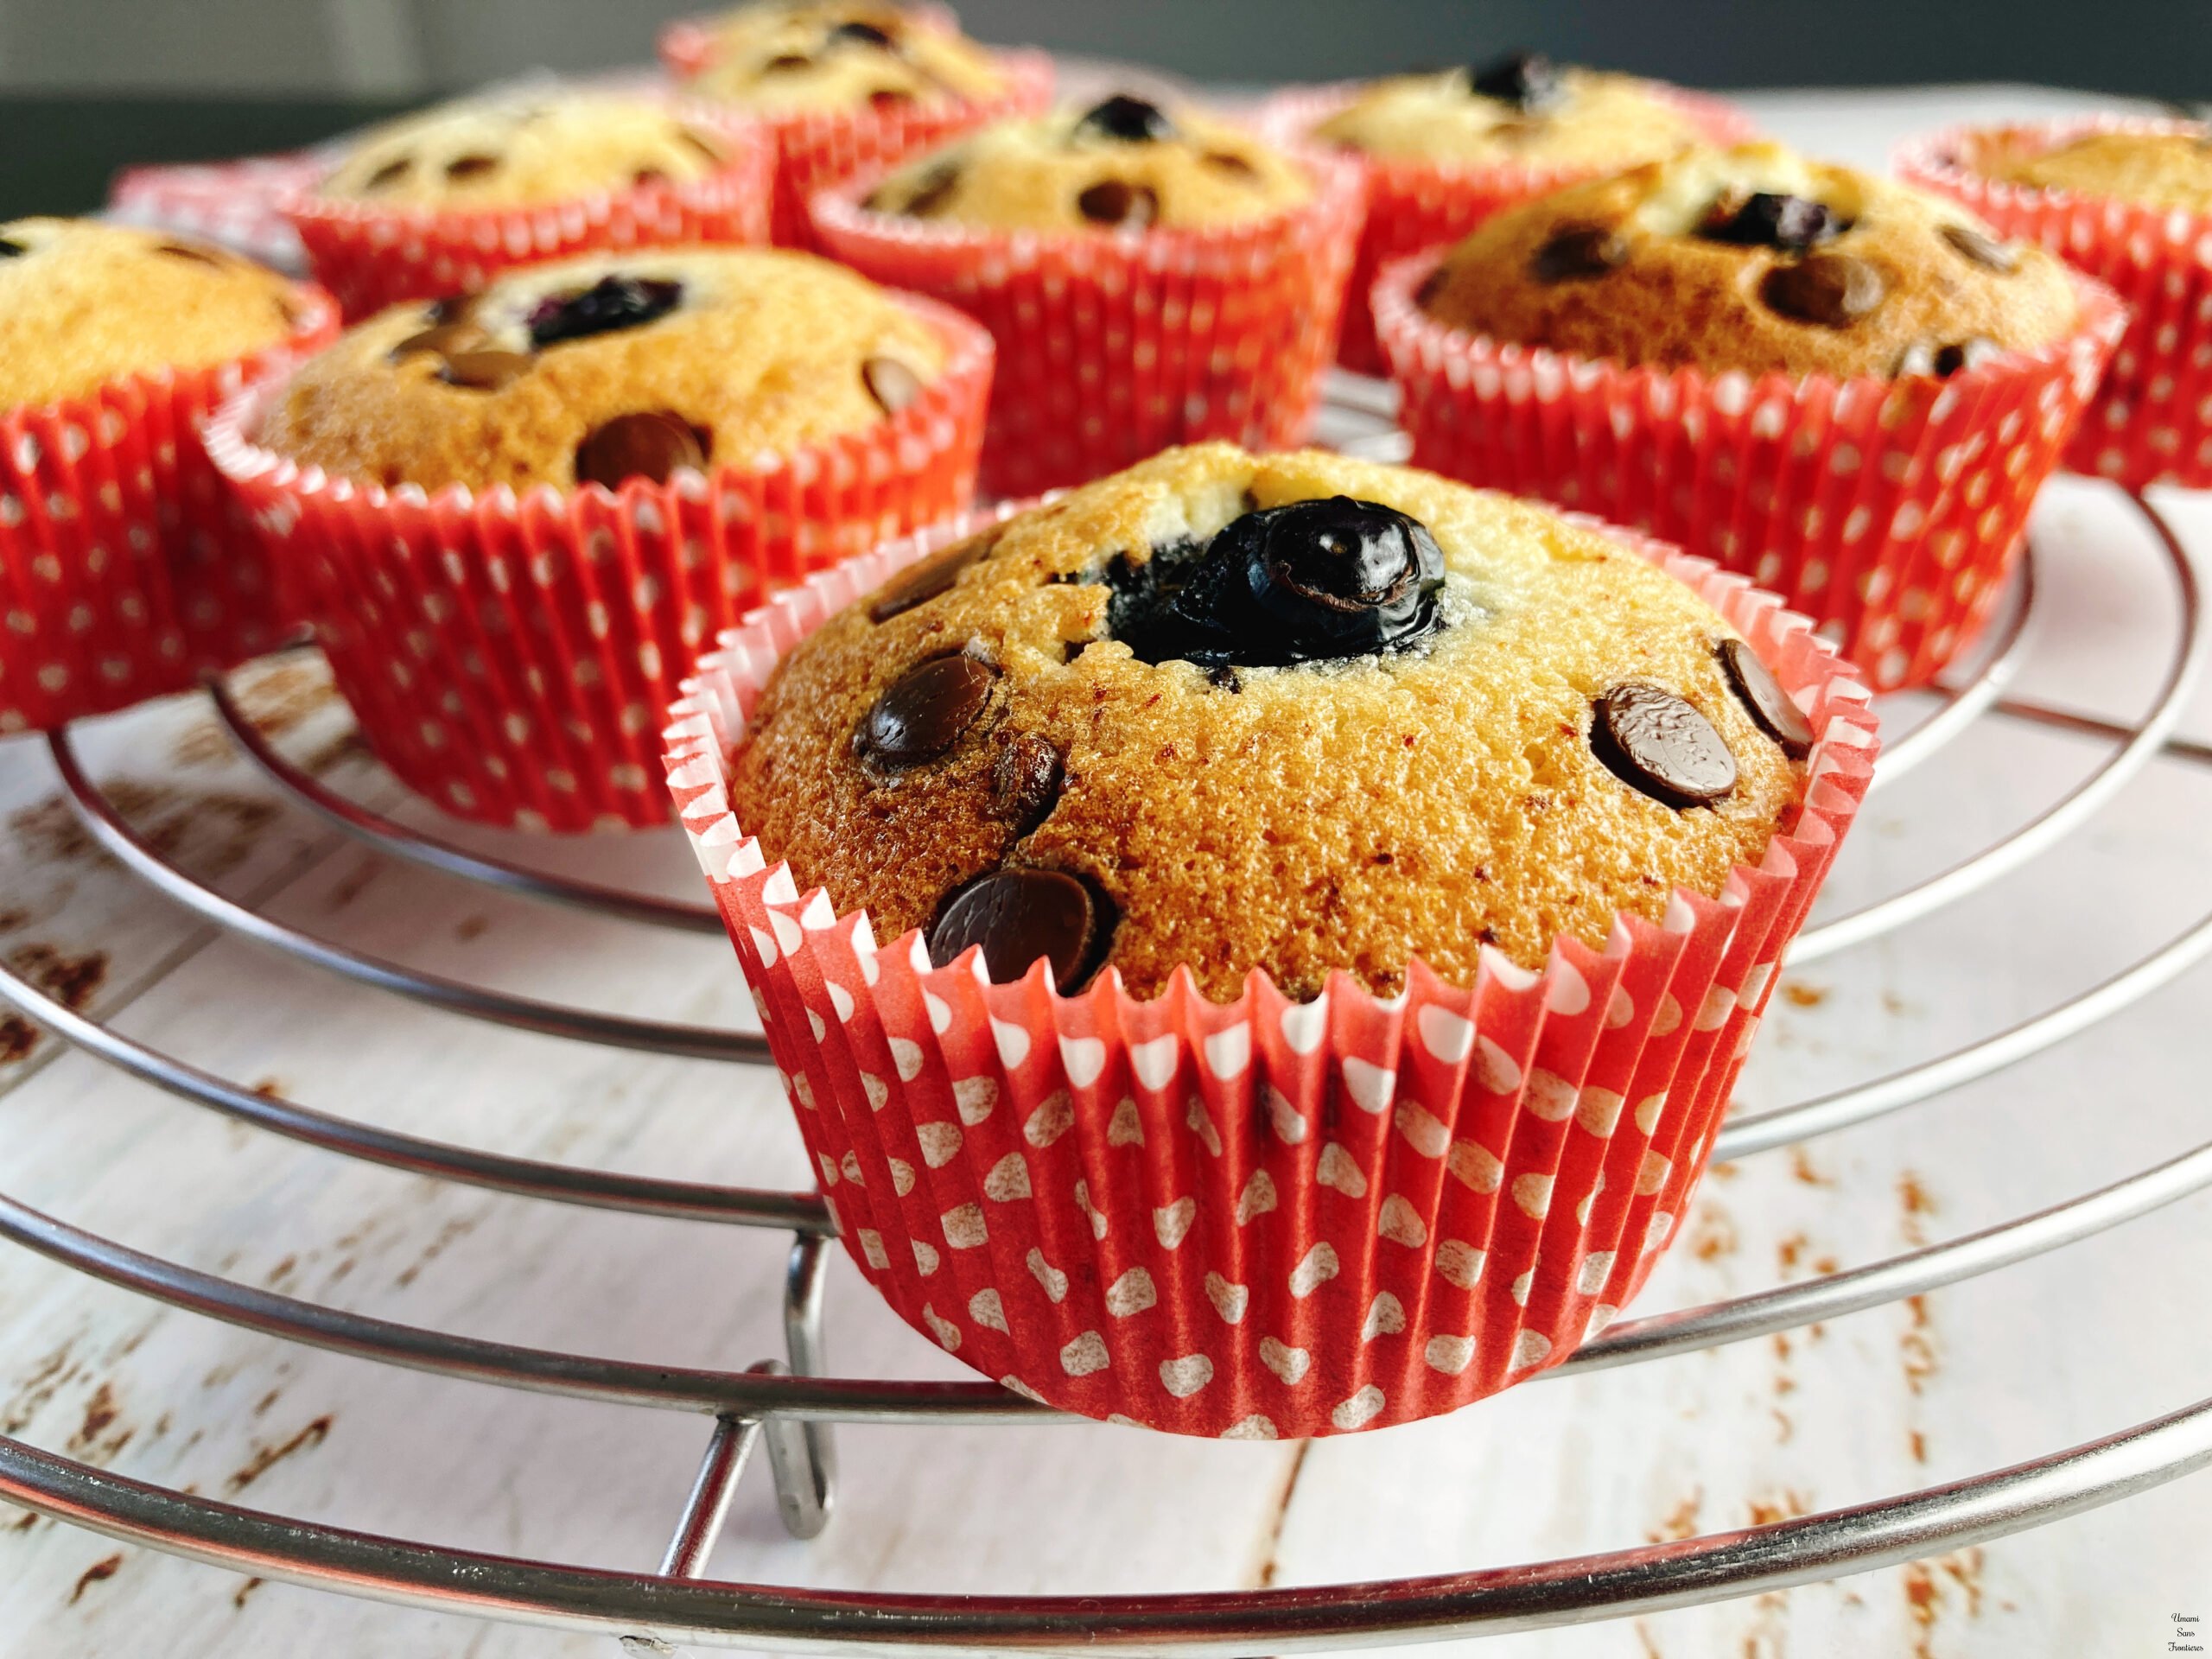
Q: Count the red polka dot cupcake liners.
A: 9